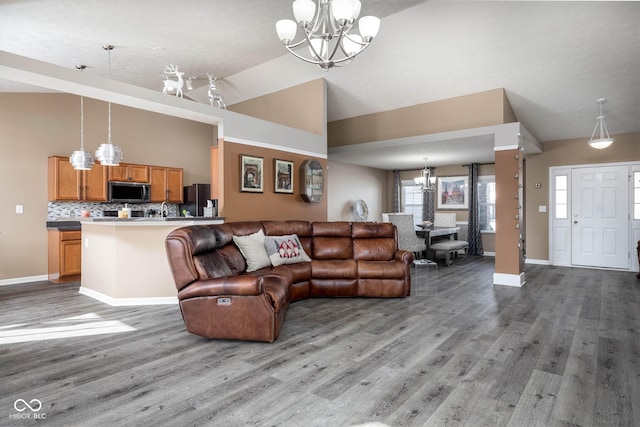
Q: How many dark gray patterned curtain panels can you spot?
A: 3